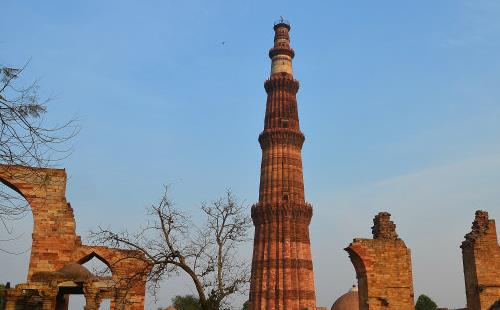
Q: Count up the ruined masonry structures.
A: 3